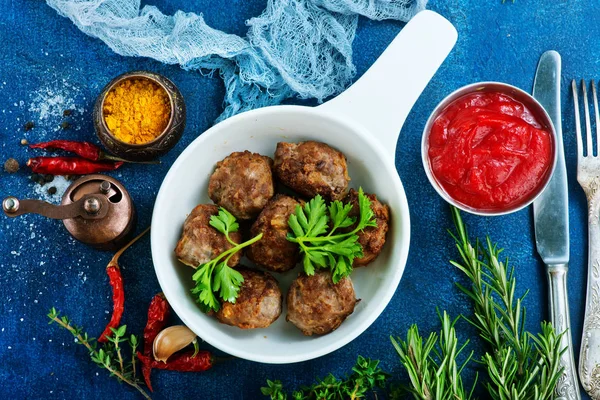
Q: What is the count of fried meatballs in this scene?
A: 7